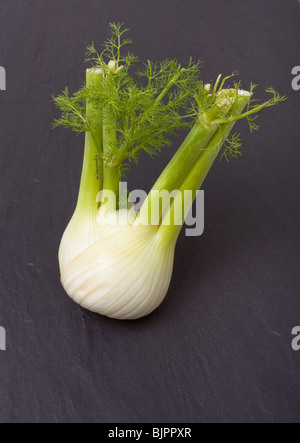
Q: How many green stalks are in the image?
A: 4